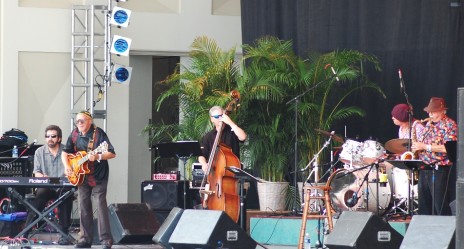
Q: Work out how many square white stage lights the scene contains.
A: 3